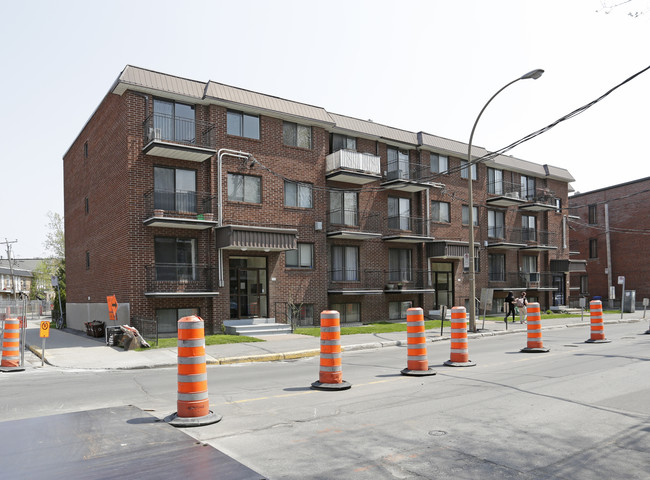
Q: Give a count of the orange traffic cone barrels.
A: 7